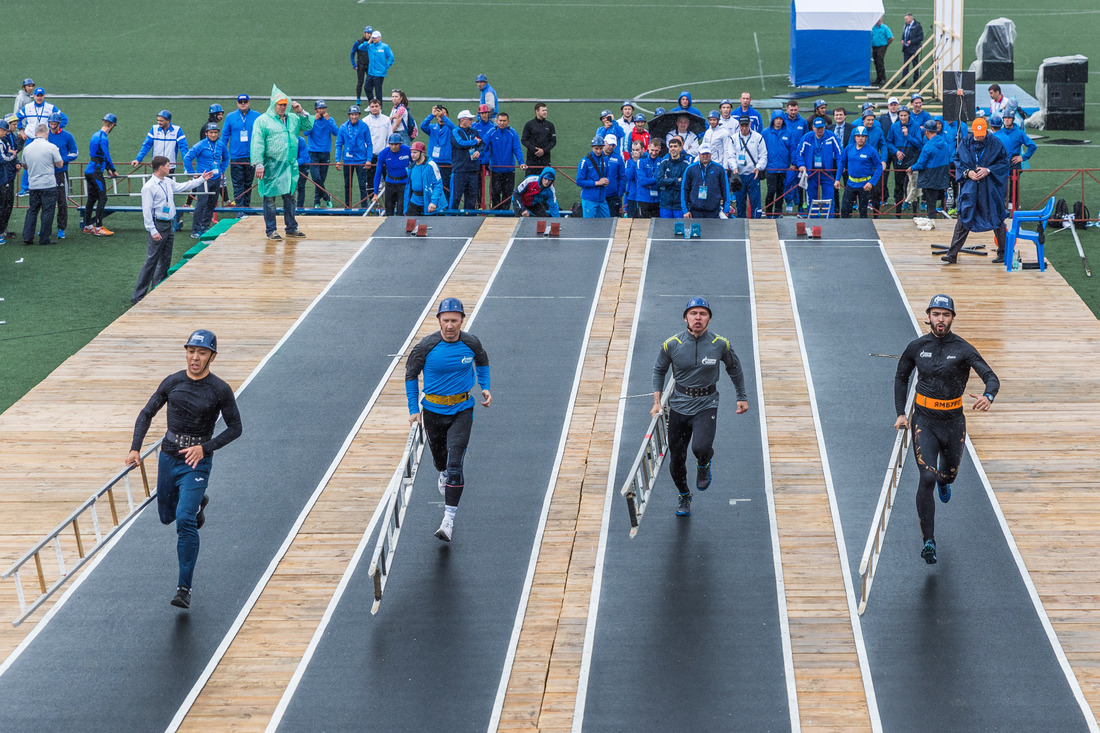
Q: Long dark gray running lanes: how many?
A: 4